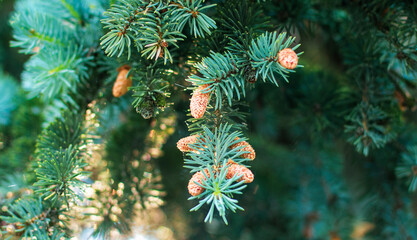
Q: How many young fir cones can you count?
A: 7